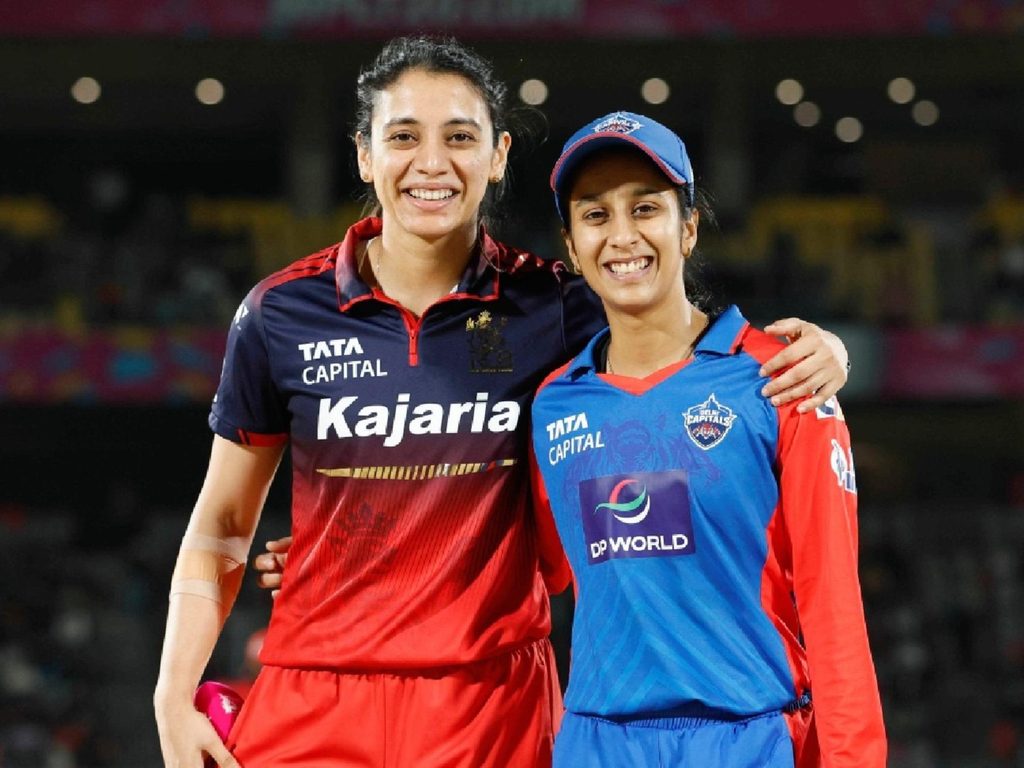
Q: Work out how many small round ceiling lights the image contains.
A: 9